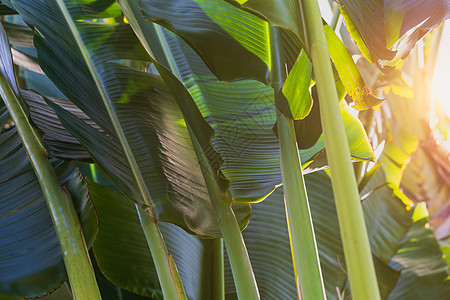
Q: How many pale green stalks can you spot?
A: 5